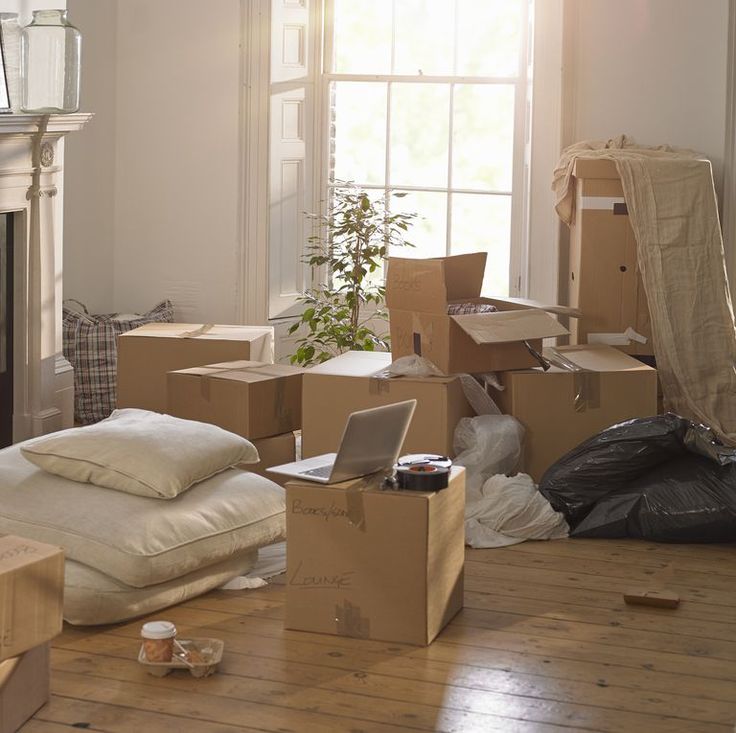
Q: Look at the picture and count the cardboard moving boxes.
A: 10